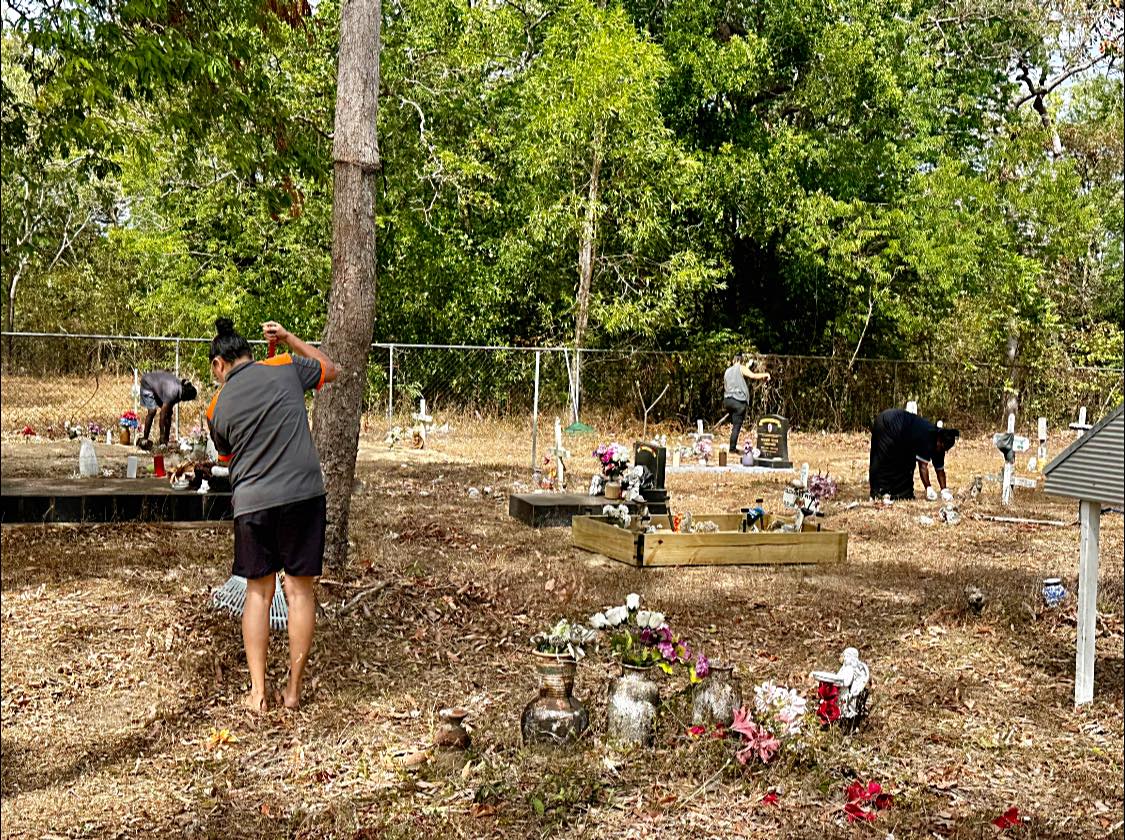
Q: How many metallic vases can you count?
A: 3